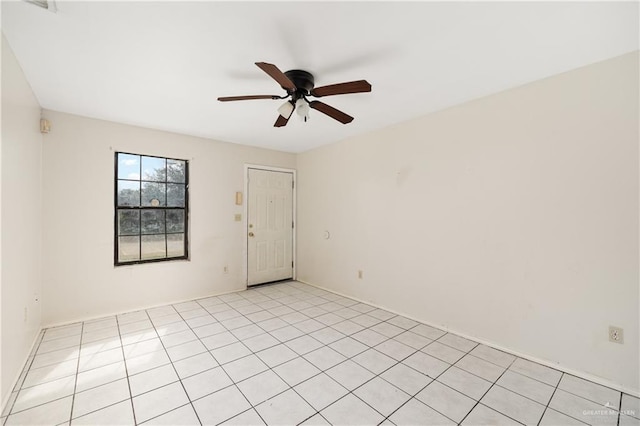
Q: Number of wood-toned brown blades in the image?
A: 5